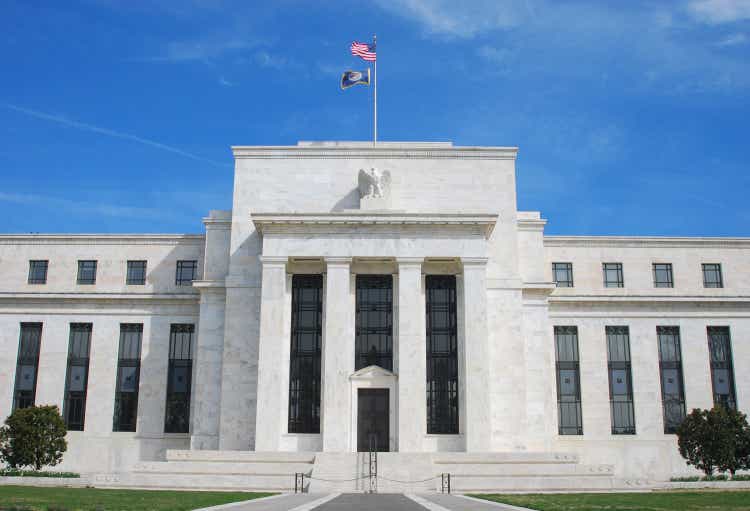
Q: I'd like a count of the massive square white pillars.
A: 4